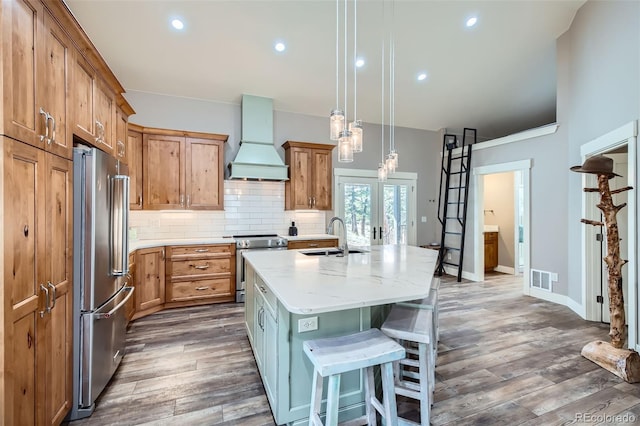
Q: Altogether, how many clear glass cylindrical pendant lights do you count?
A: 6